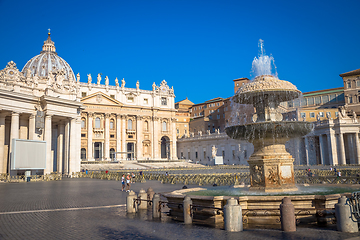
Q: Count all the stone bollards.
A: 8